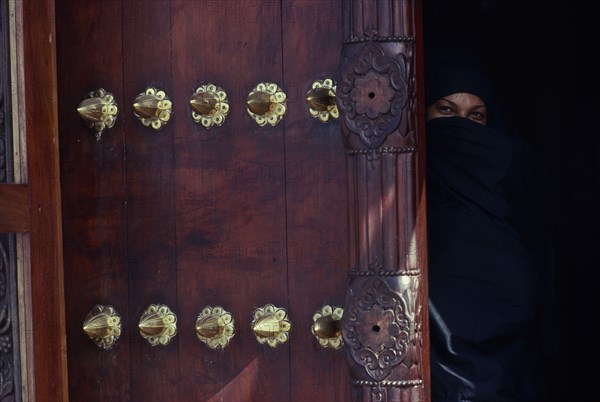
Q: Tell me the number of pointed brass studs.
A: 10